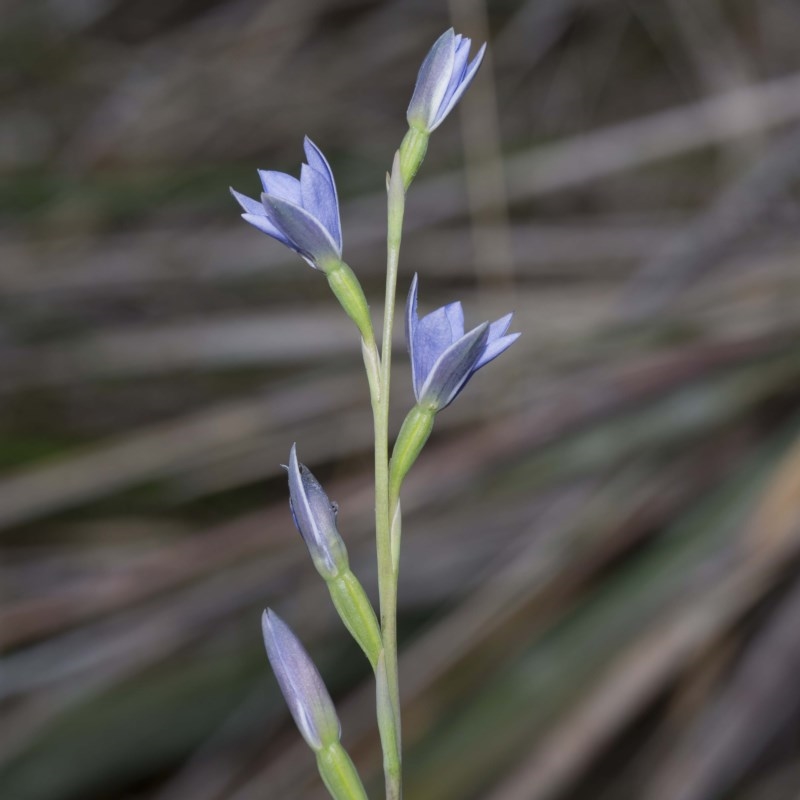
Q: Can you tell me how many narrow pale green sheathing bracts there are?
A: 4